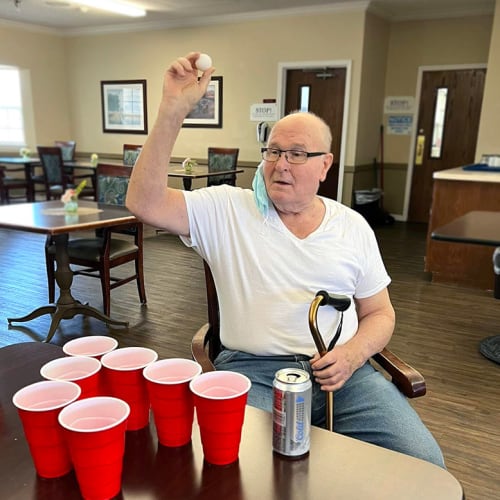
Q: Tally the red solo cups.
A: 7